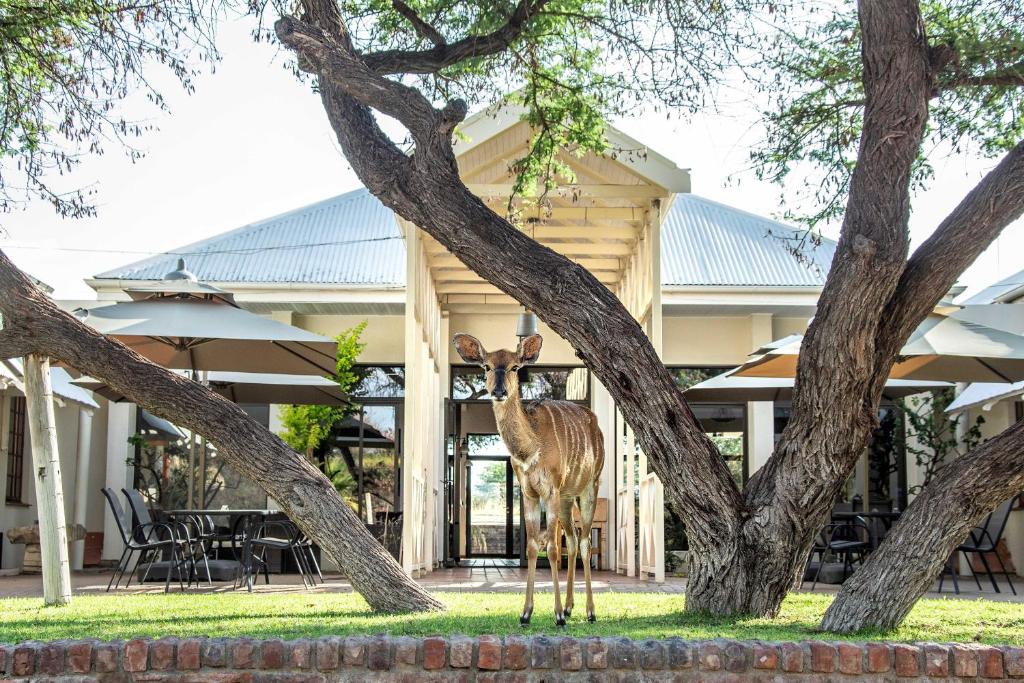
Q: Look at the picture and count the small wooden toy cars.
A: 0